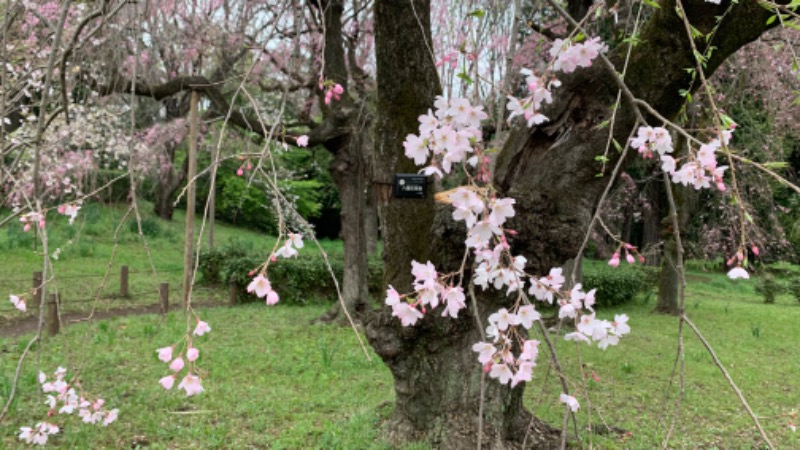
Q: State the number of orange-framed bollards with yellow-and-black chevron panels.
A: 0